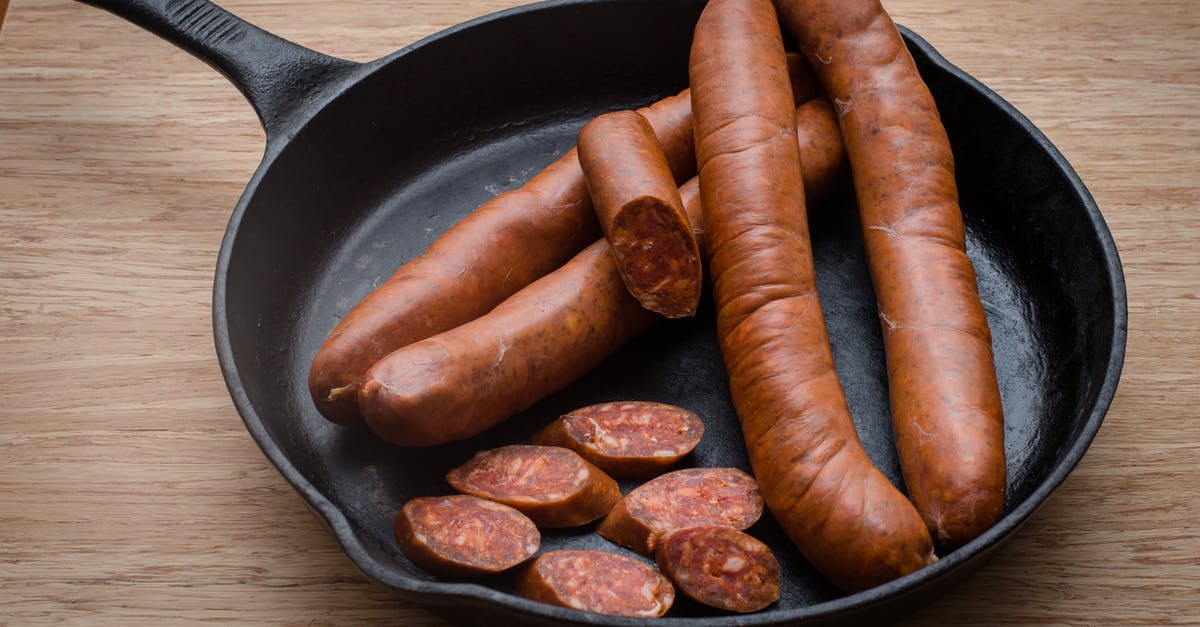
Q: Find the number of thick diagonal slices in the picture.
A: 6